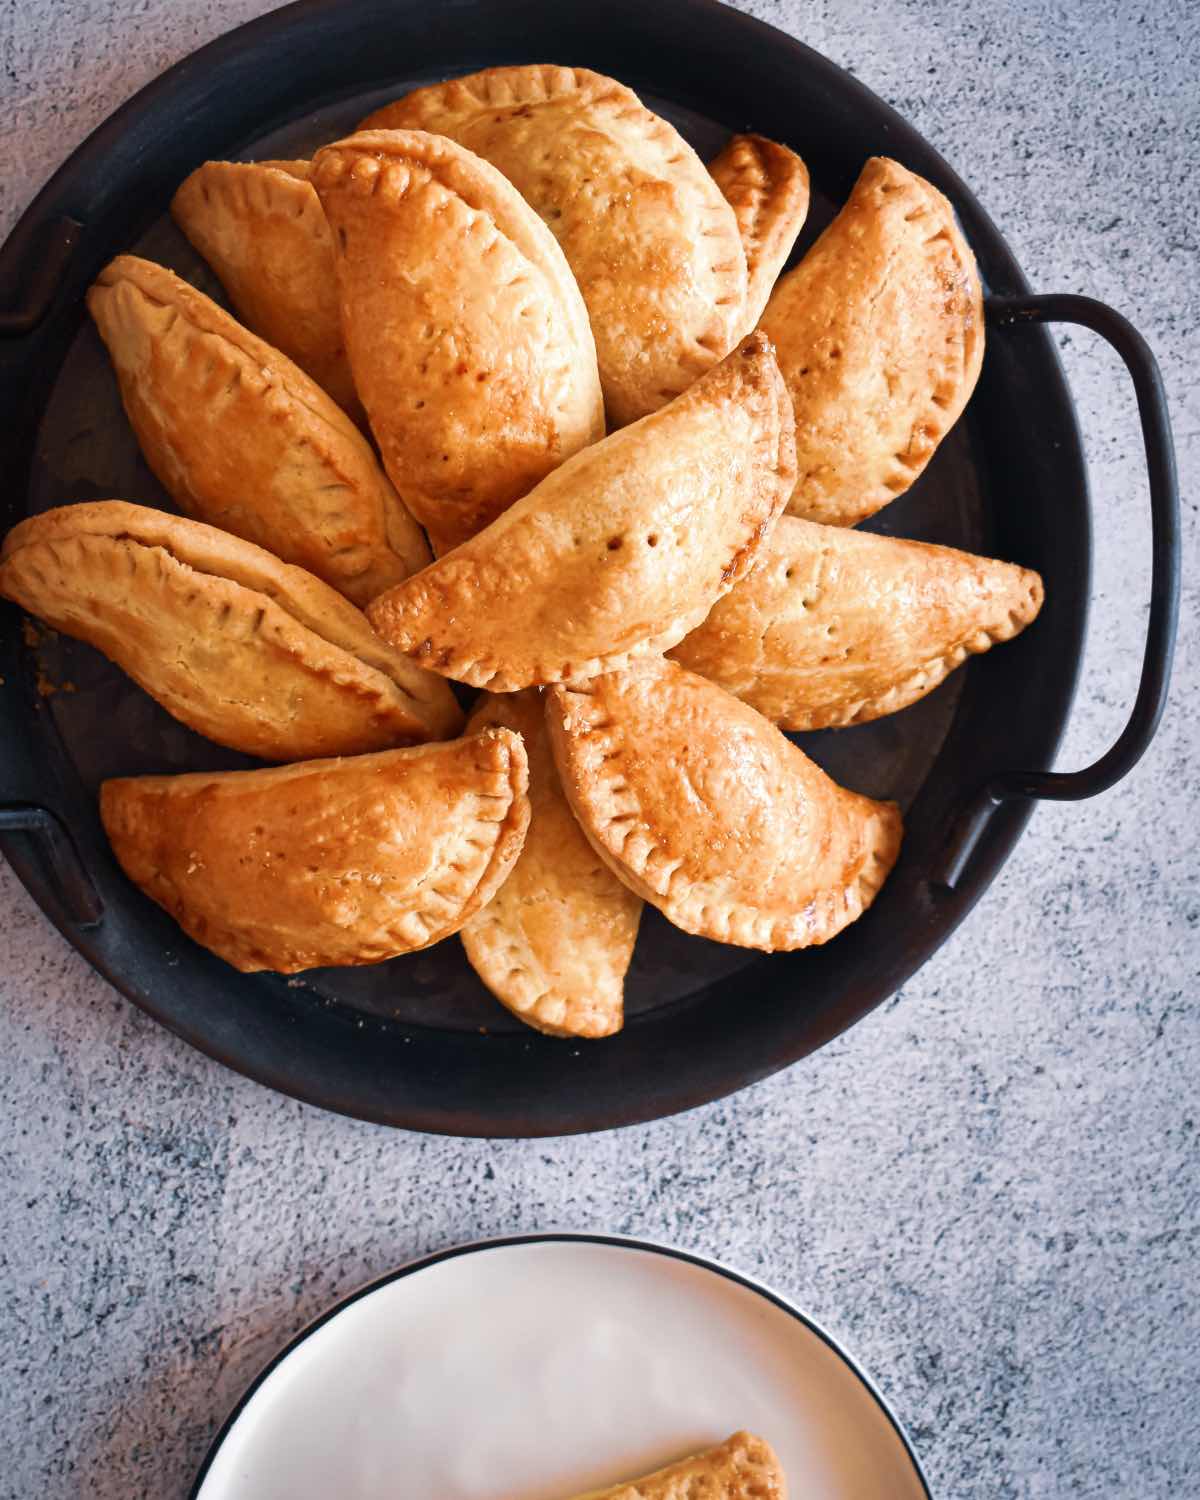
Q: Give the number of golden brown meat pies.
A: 13